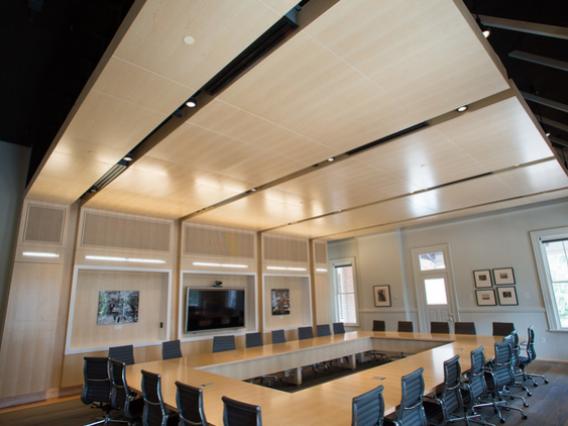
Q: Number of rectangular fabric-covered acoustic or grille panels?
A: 5